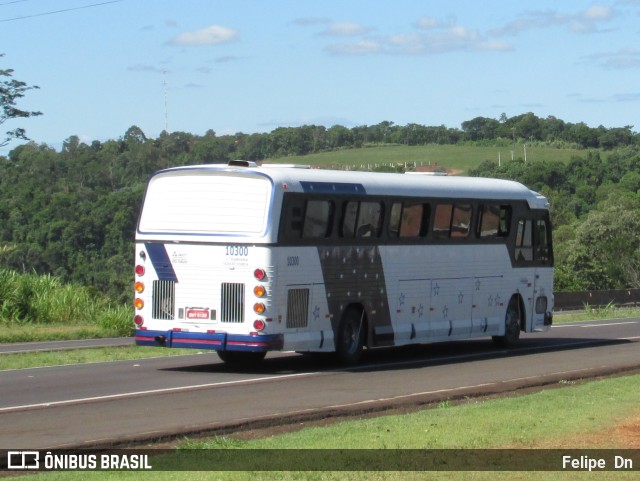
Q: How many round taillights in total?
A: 8